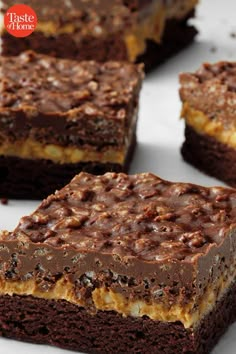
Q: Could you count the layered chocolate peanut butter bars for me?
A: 4